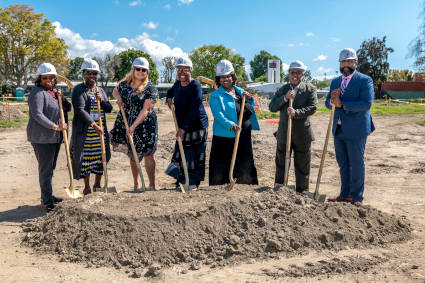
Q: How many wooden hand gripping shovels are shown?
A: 7